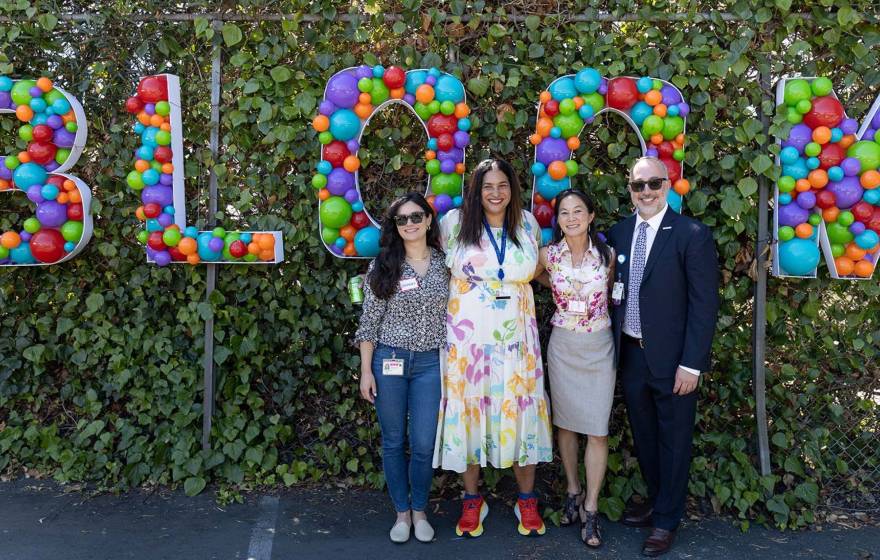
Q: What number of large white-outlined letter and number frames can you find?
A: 5